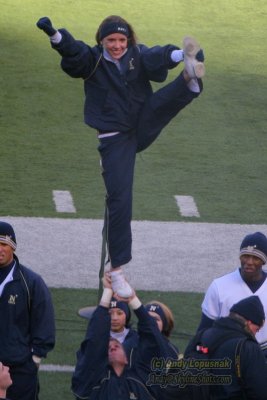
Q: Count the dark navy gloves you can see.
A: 2